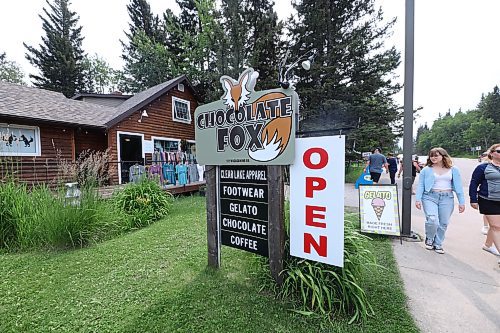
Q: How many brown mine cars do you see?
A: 0